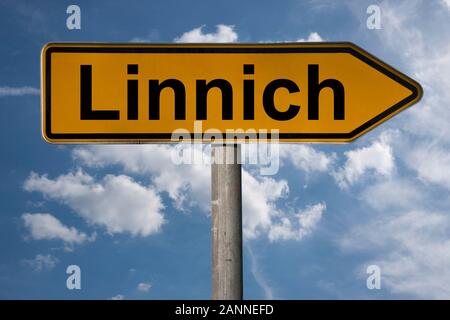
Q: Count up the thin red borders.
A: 0